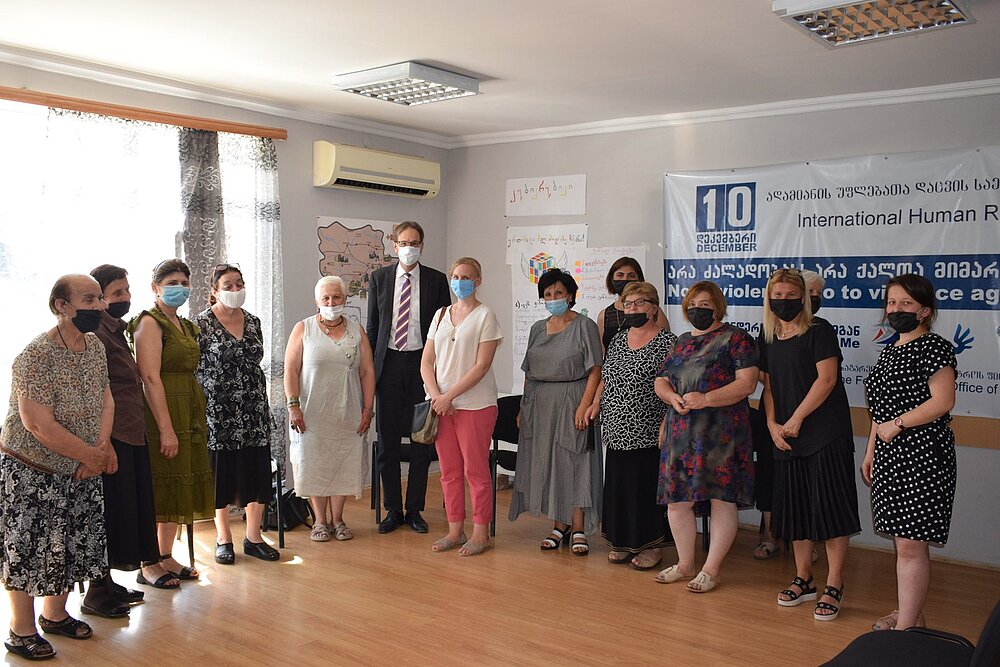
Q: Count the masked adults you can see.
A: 14